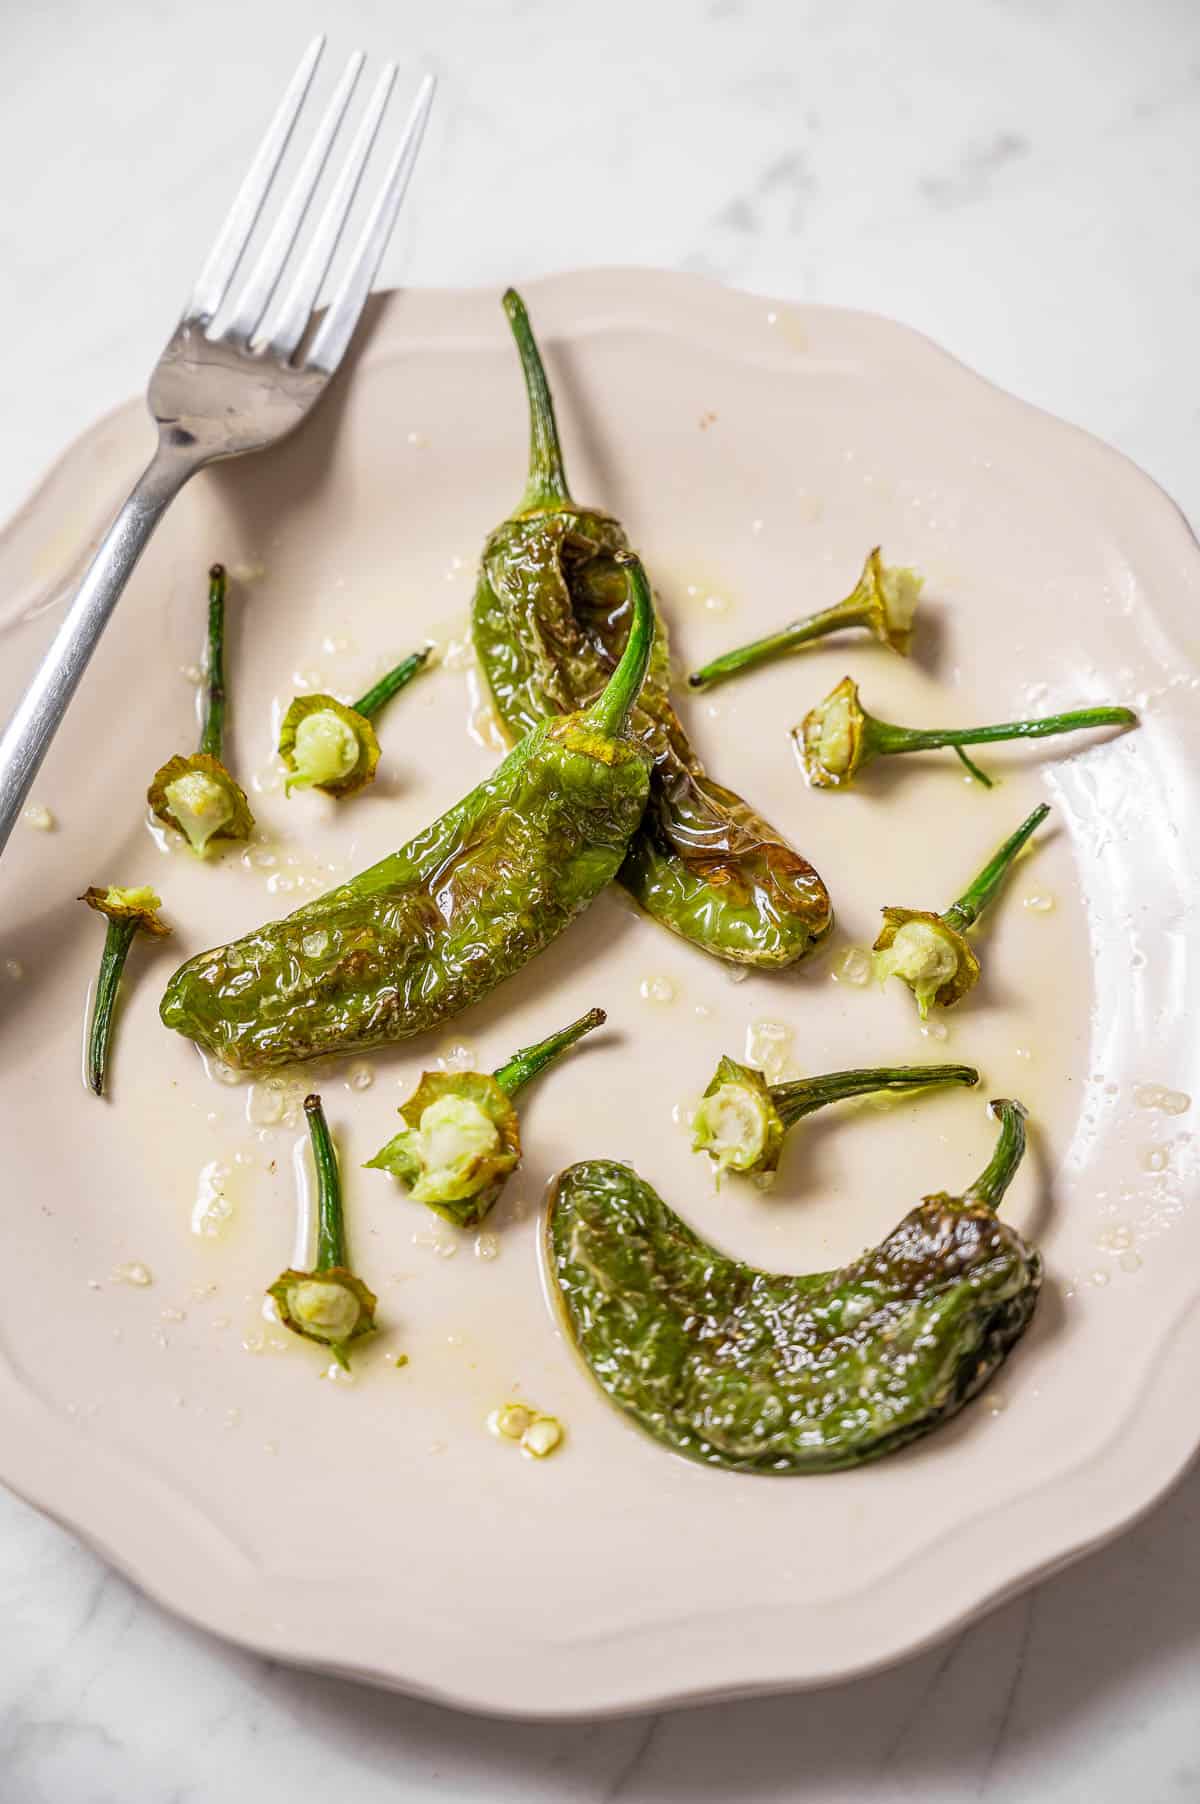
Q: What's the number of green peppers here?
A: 3